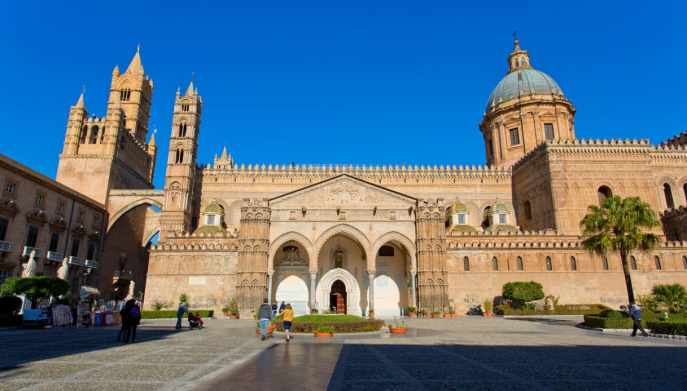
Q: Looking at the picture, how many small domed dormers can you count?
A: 3